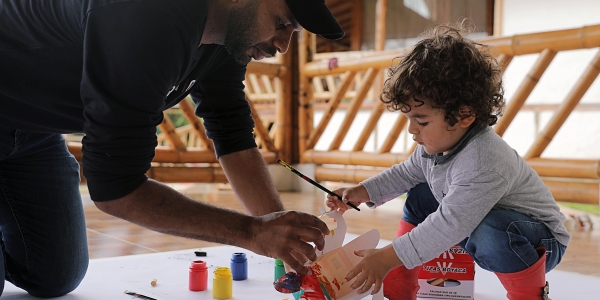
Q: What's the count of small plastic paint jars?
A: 4